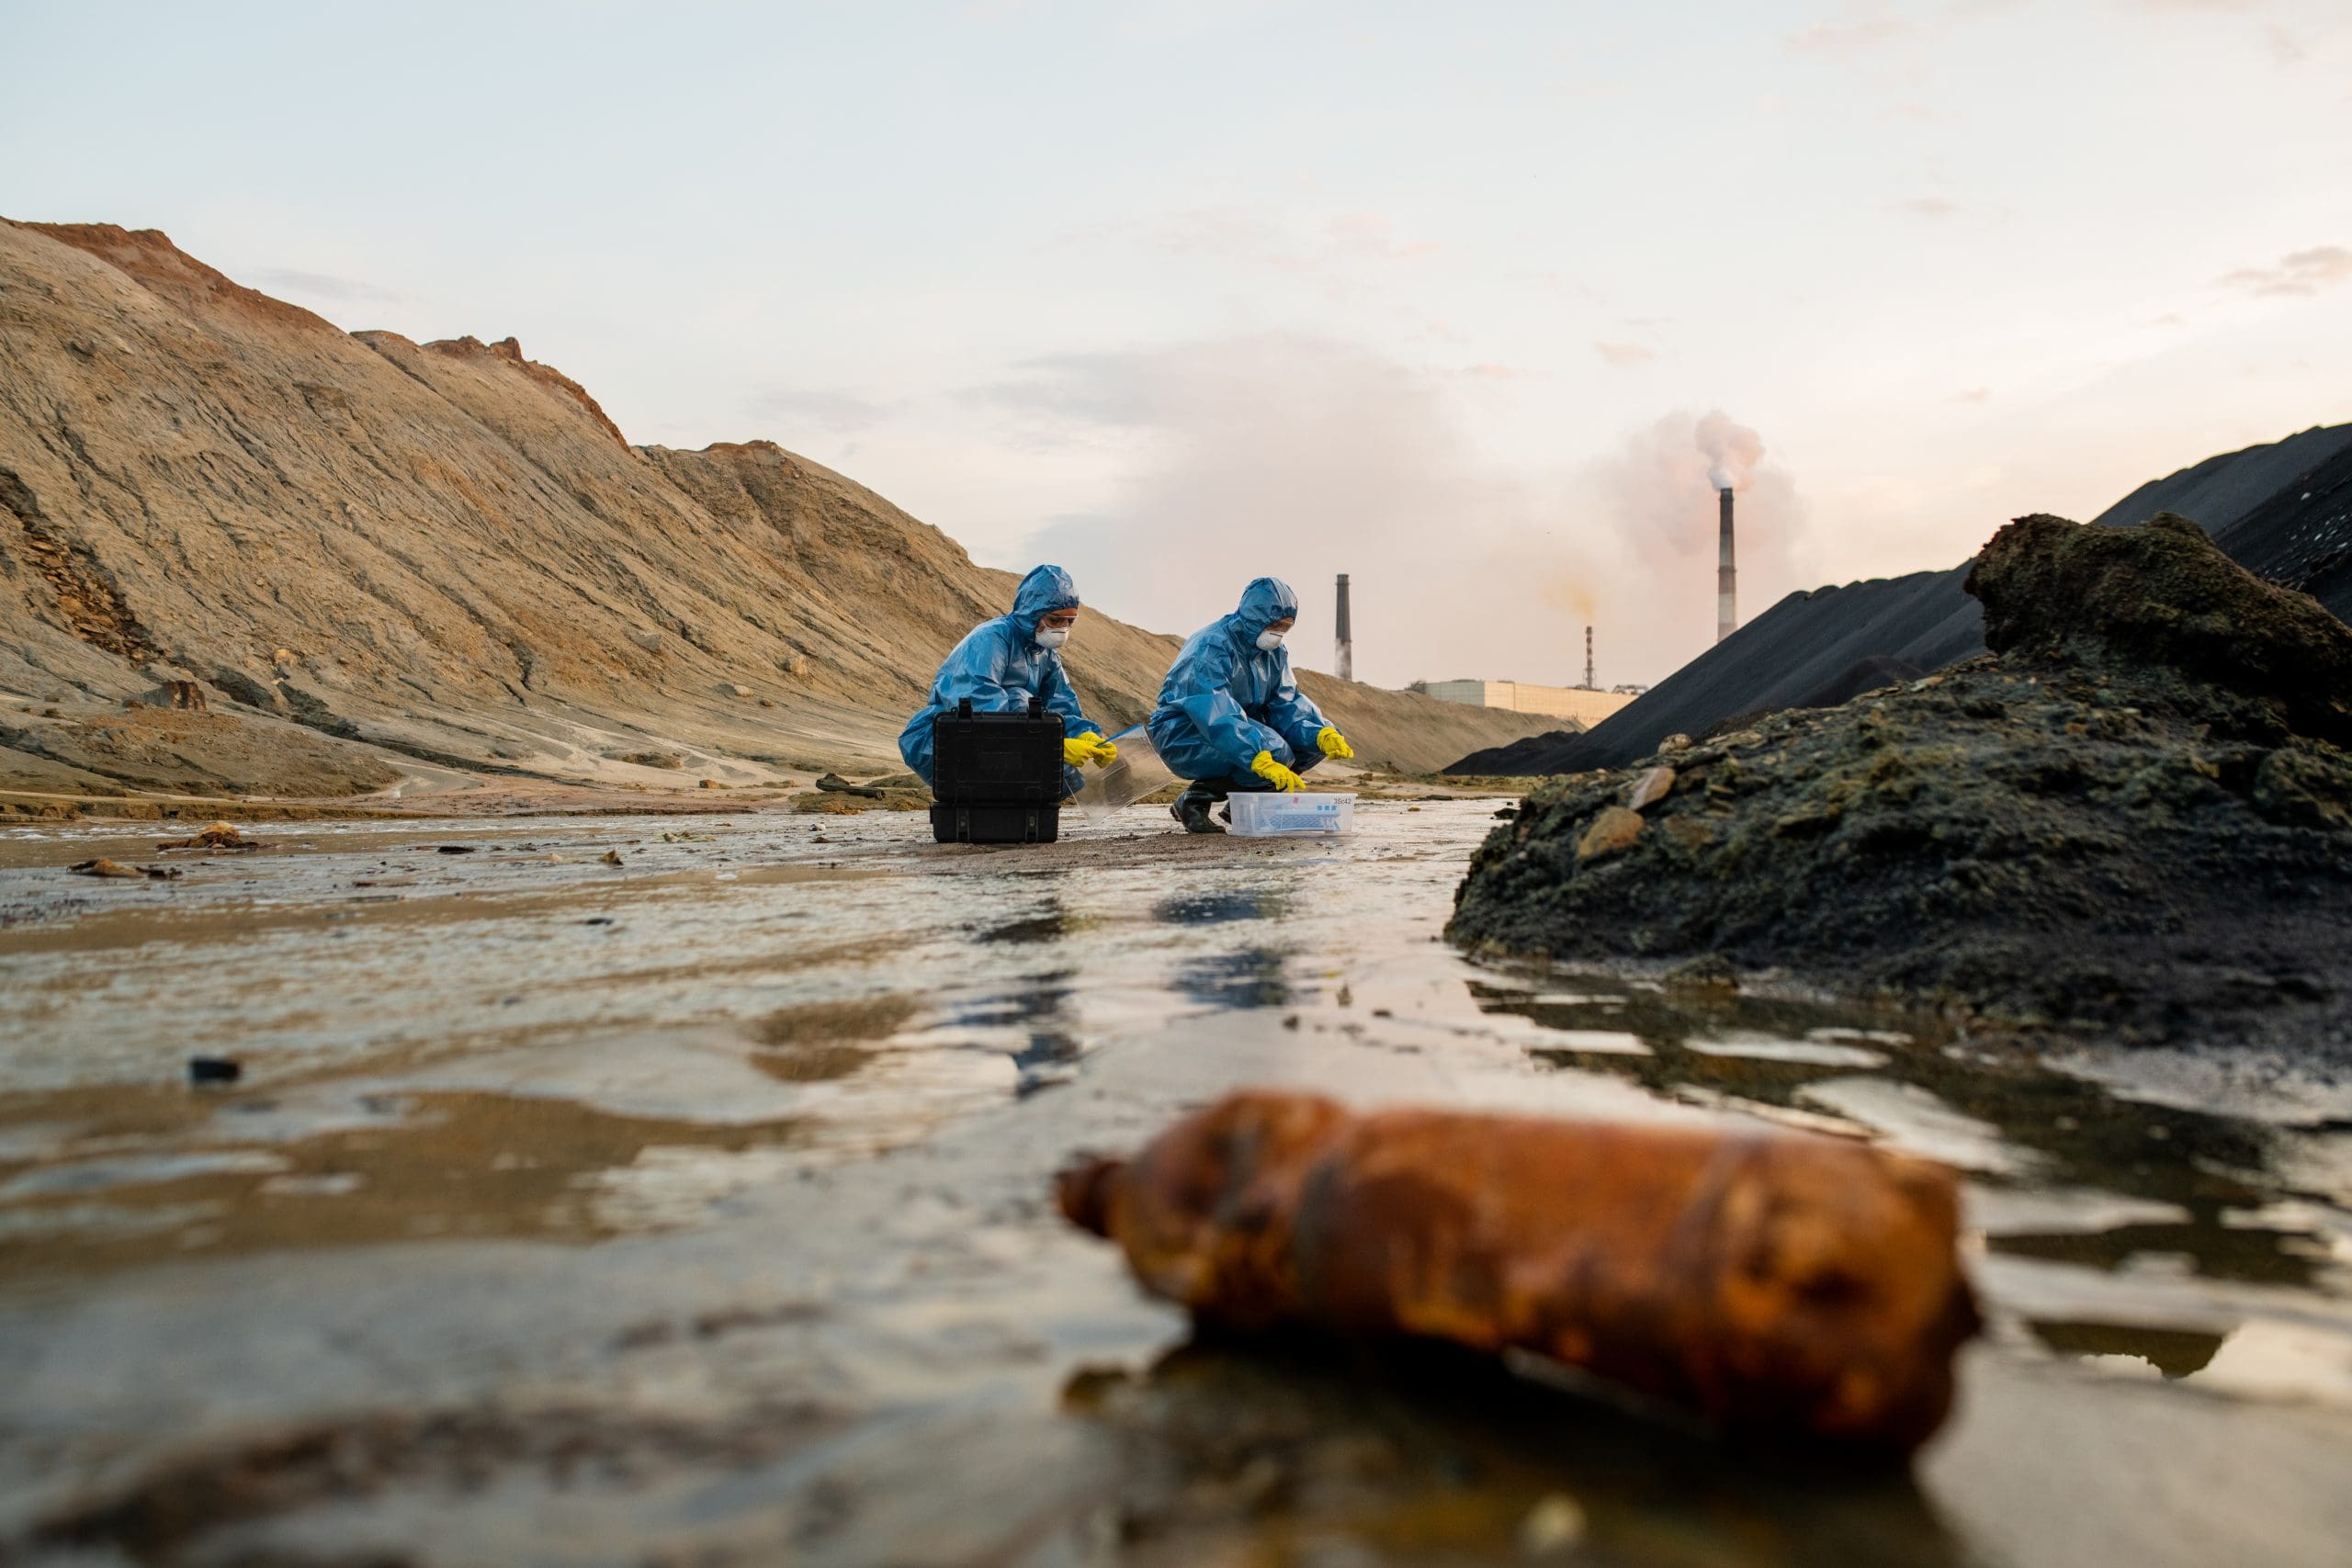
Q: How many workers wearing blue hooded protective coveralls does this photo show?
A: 2